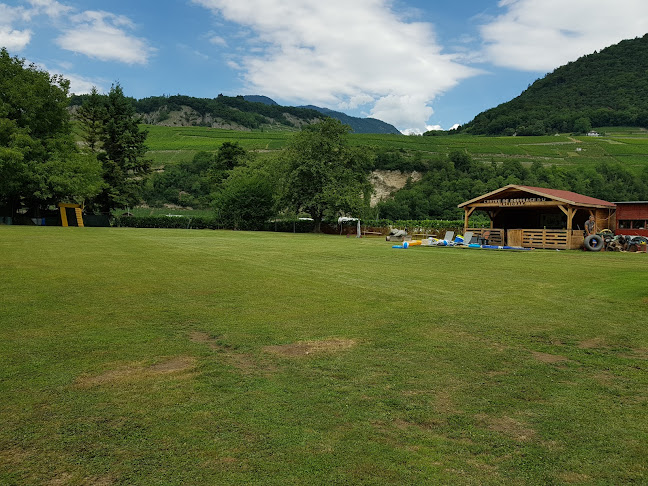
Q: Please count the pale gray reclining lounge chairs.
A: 2